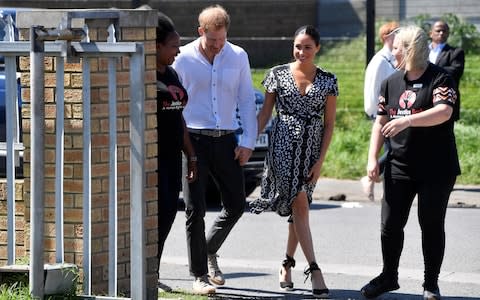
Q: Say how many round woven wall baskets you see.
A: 0